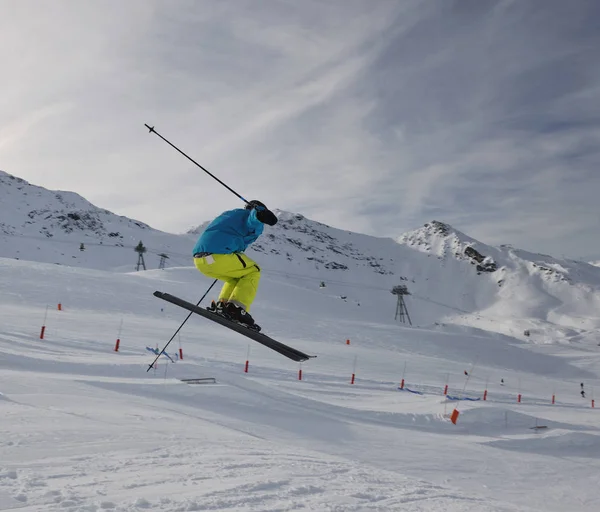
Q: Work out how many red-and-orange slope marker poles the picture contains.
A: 15